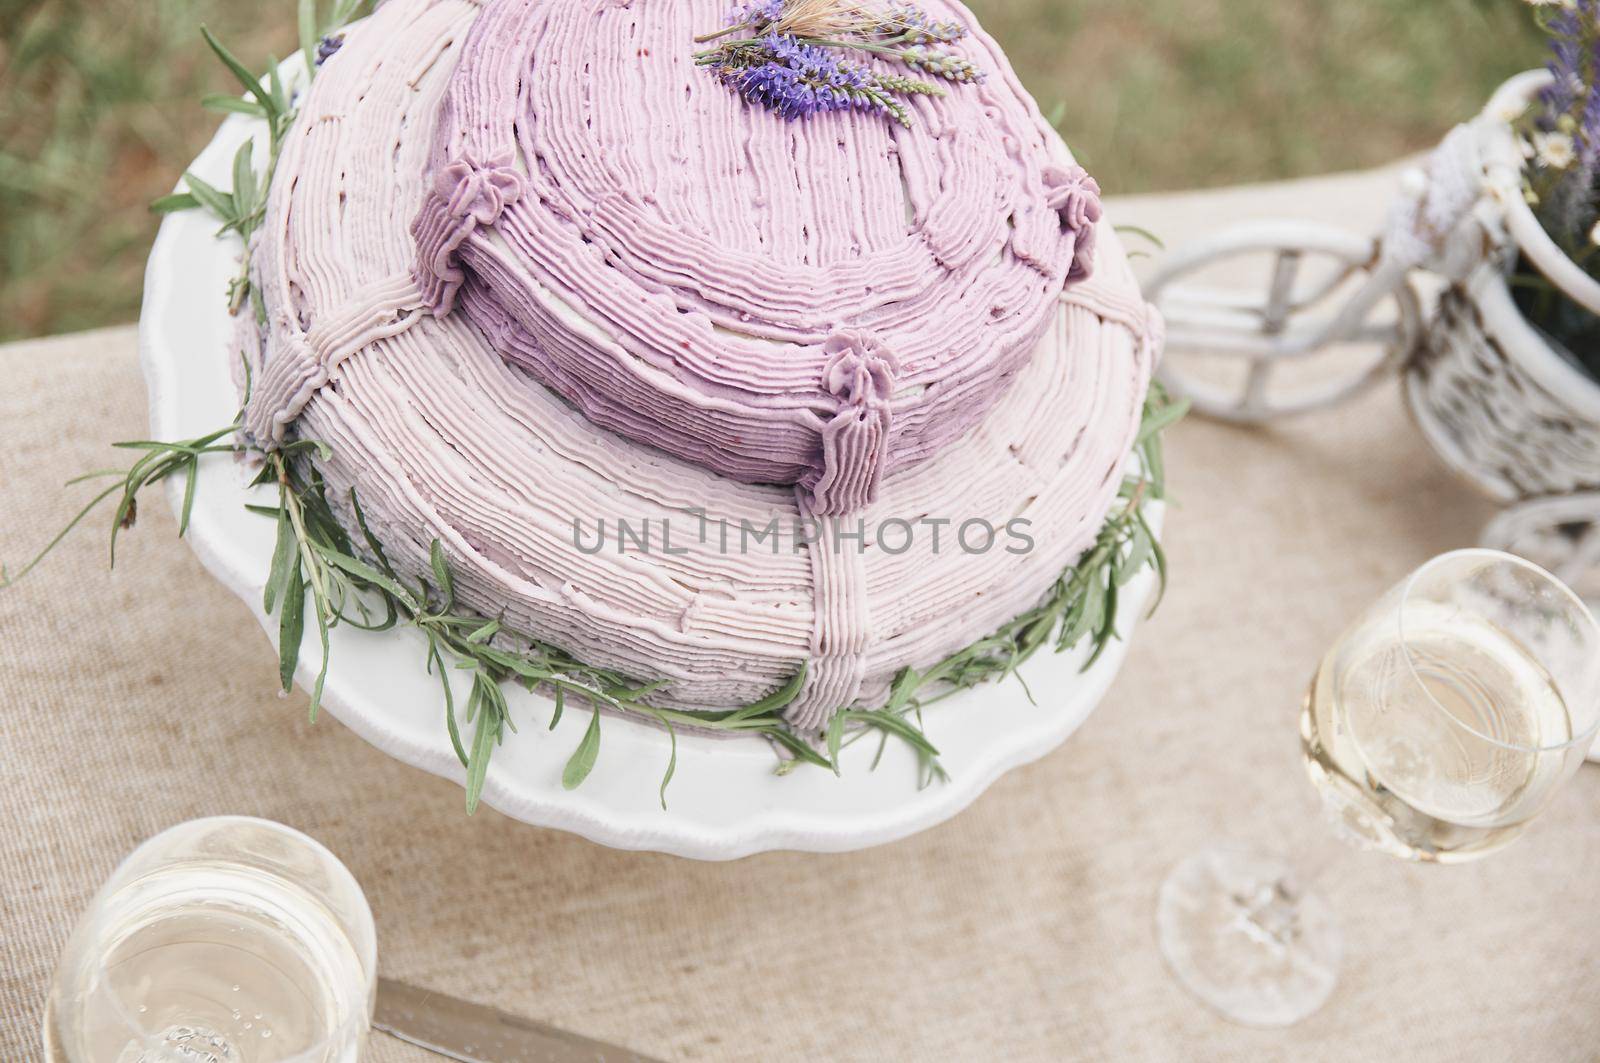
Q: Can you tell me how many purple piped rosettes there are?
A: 3